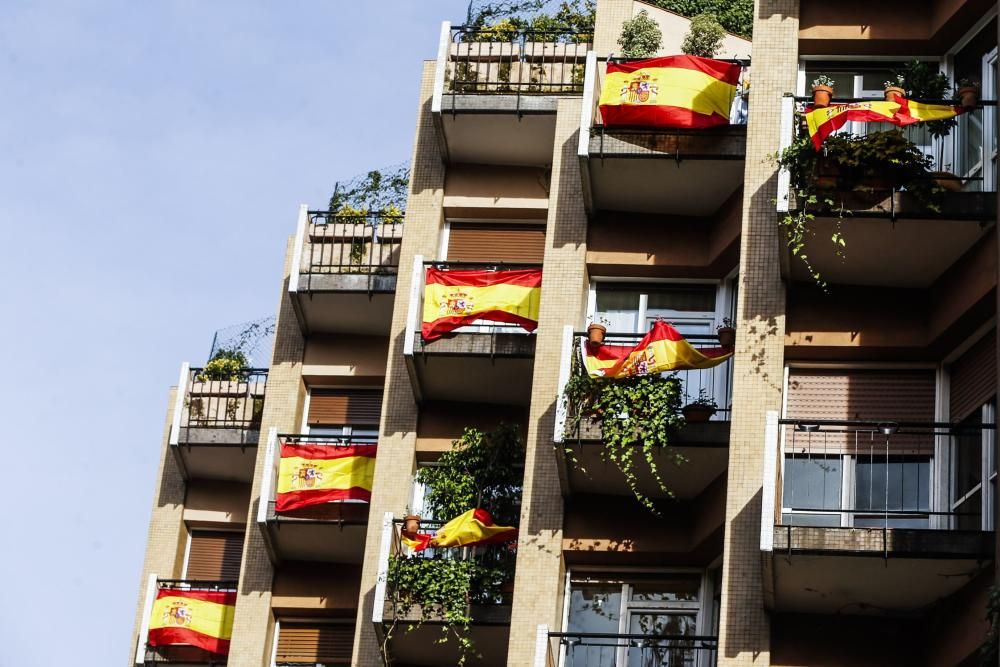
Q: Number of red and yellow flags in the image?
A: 7